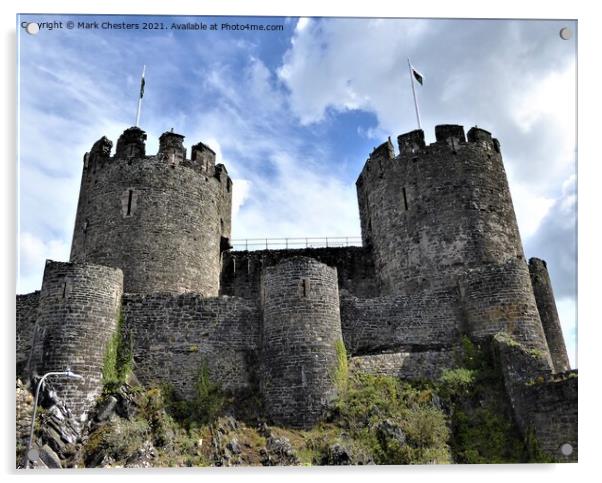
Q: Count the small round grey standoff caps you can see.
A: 4